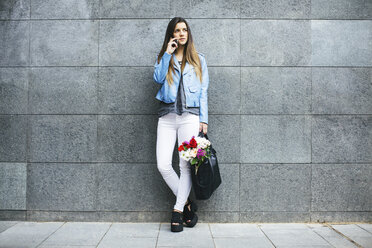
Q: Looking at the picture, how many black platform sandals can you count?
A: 2